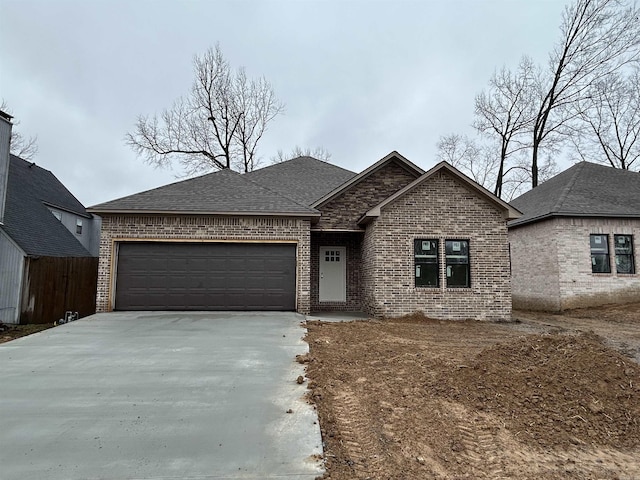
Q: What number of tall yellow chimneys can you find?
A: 0